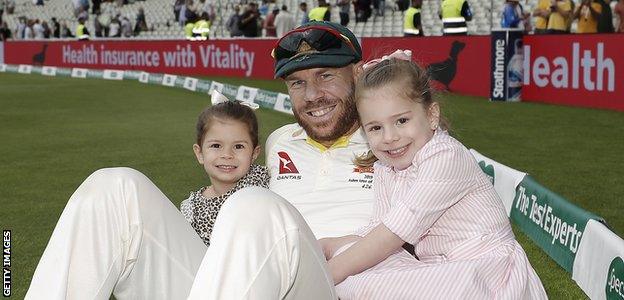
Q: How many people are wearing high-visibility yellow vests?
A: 6